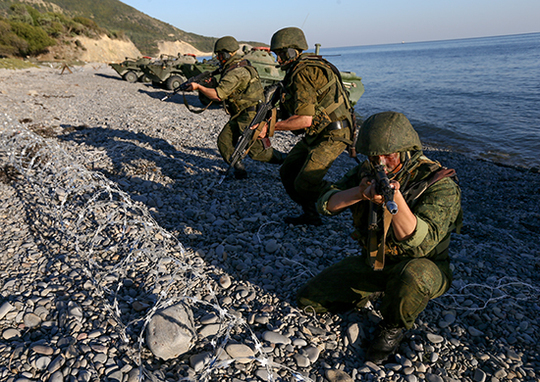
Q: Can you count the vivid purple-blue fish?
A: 0